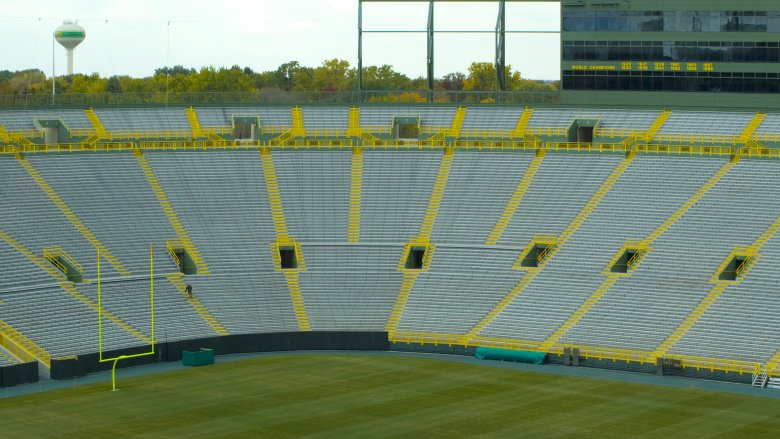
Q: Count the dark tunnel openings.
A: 11